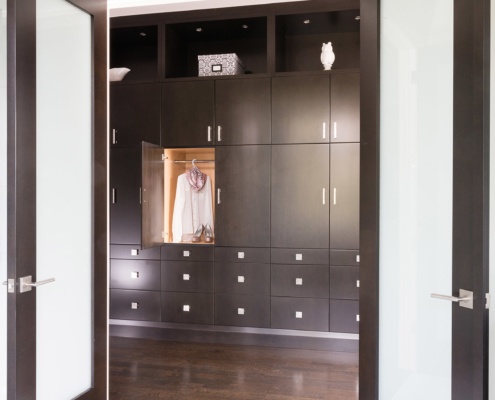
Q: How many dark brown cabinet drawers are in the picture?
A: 15